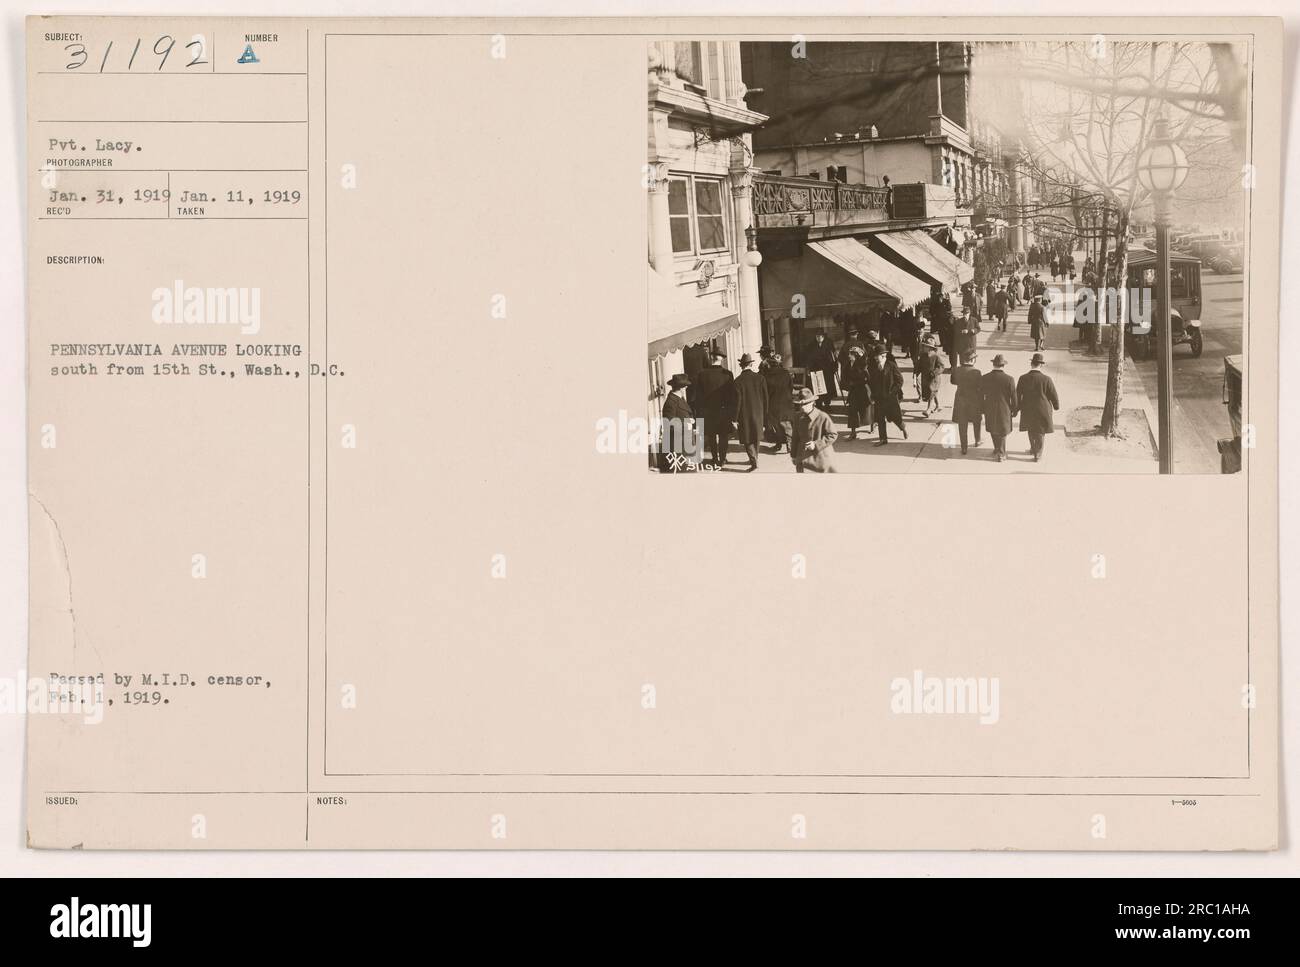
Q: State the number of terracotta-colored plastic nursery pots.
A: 0